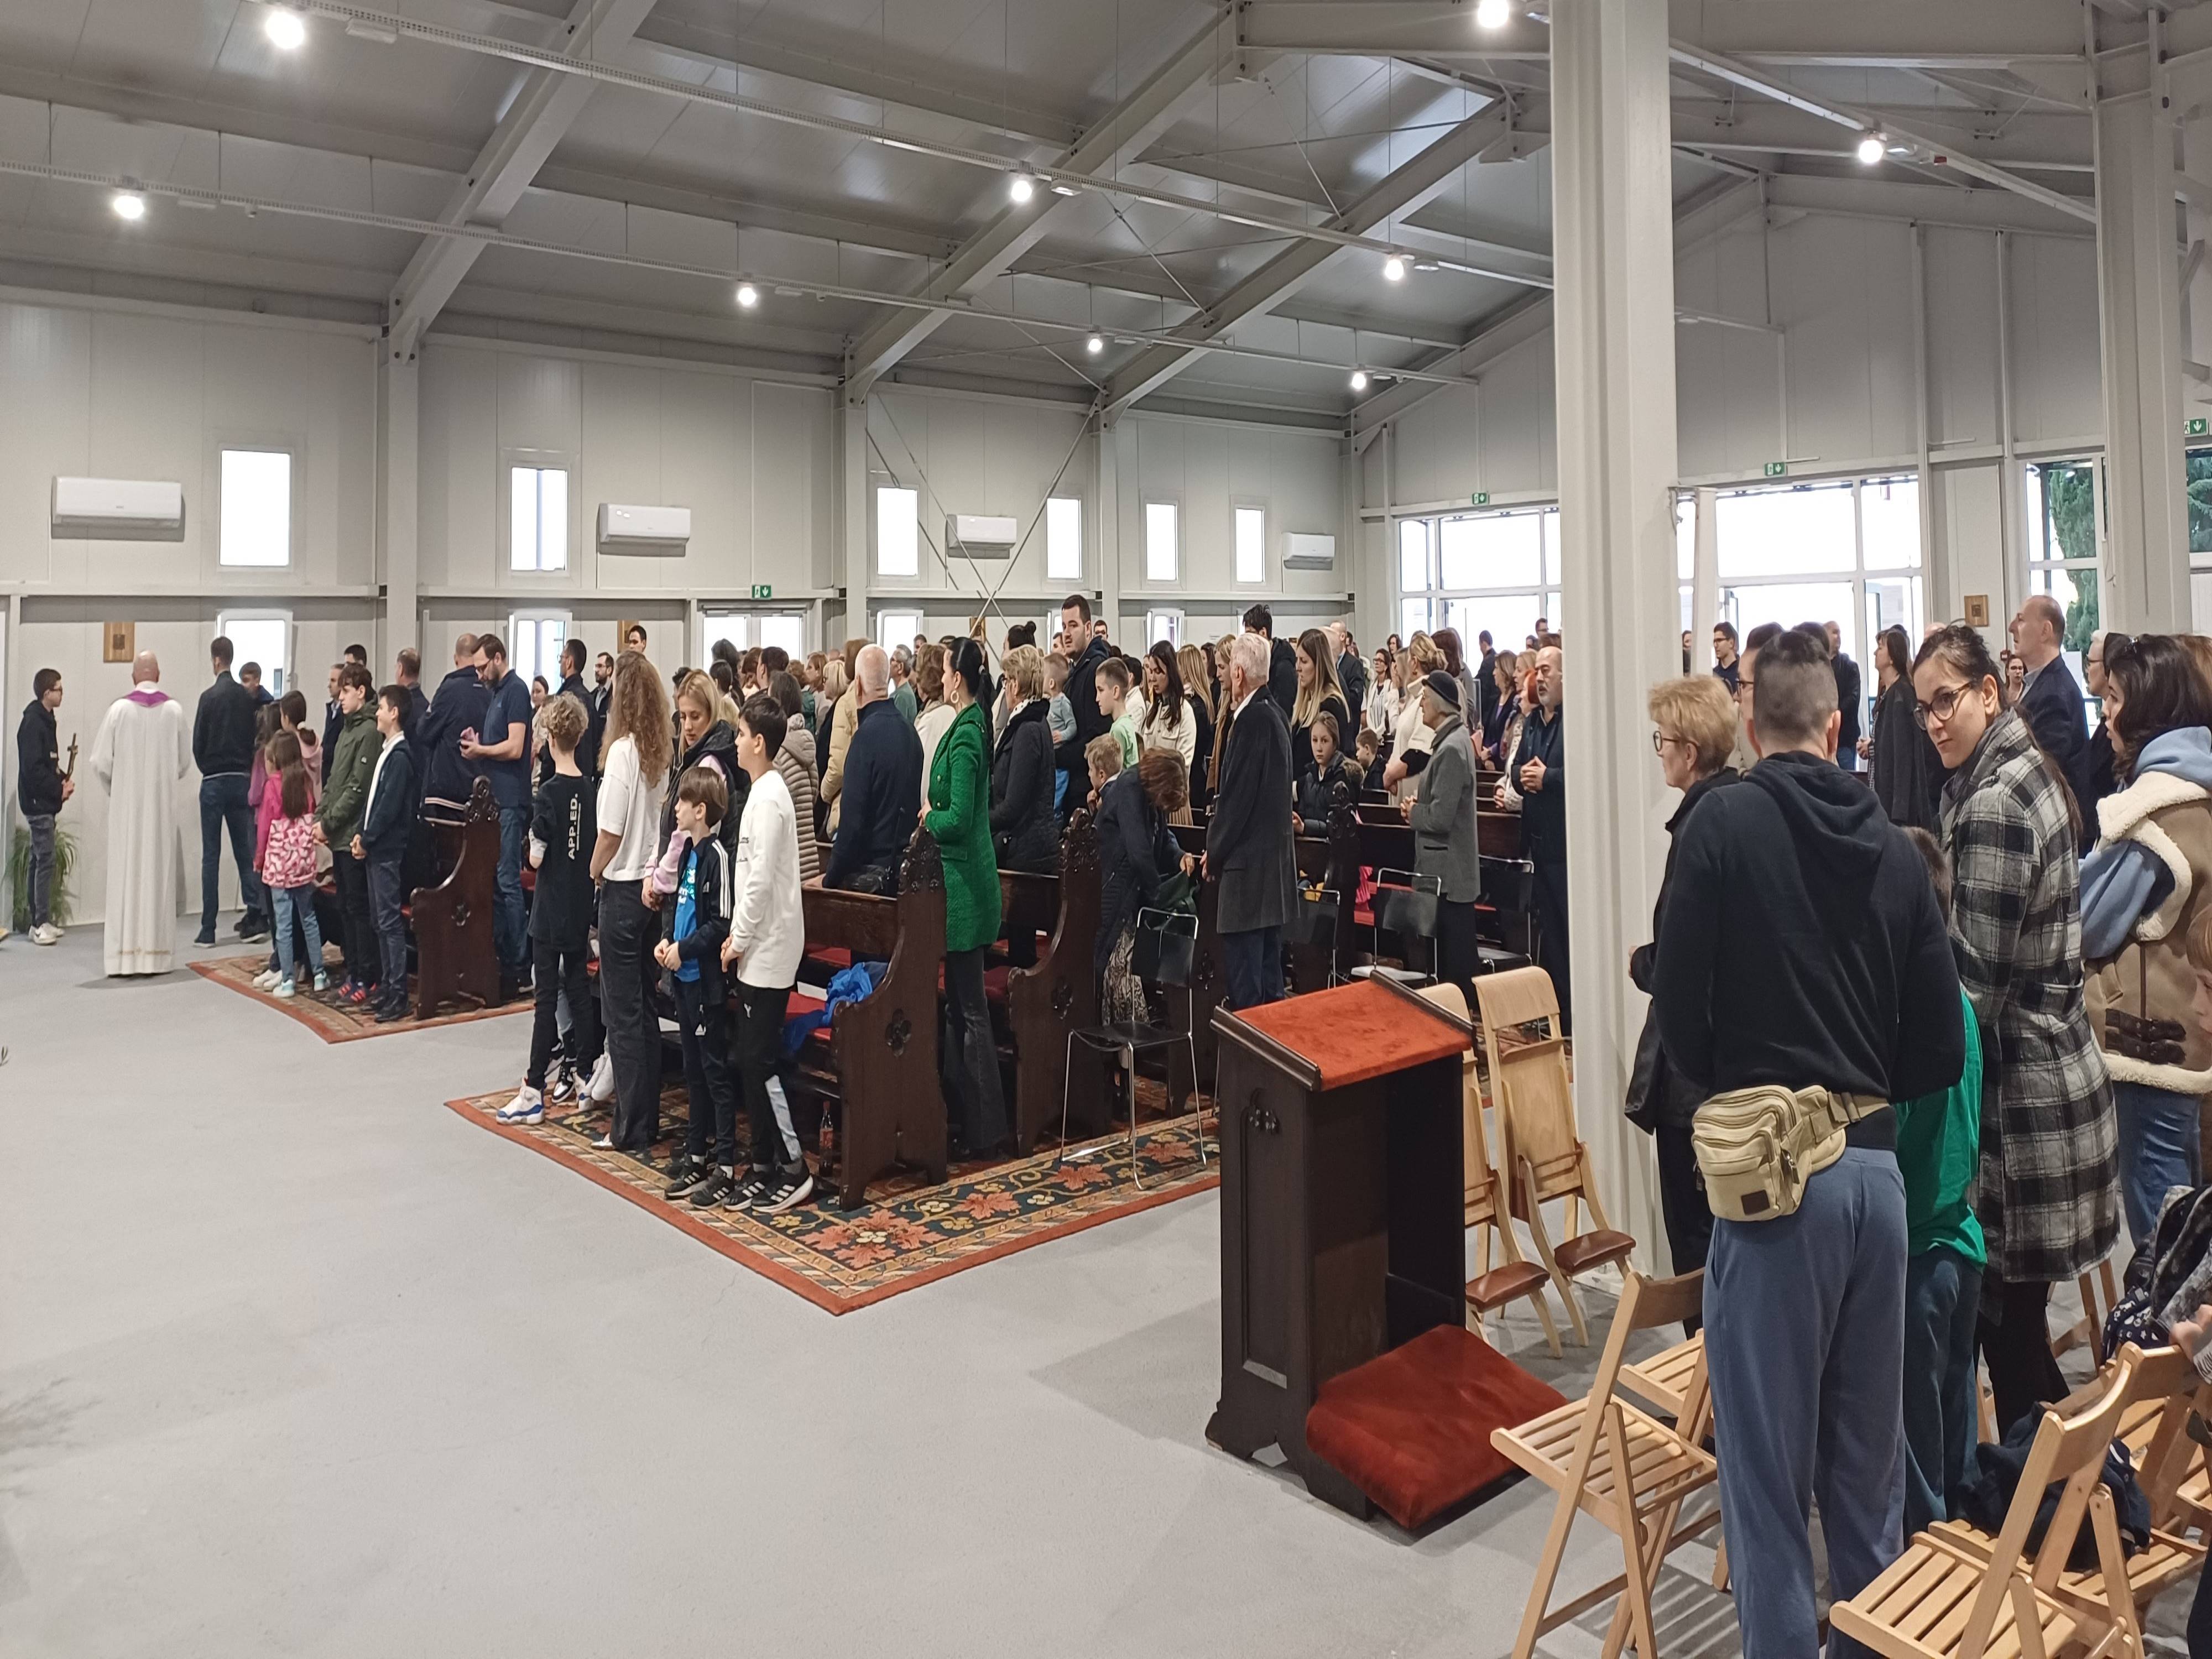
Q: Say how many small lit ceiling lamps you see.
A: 9